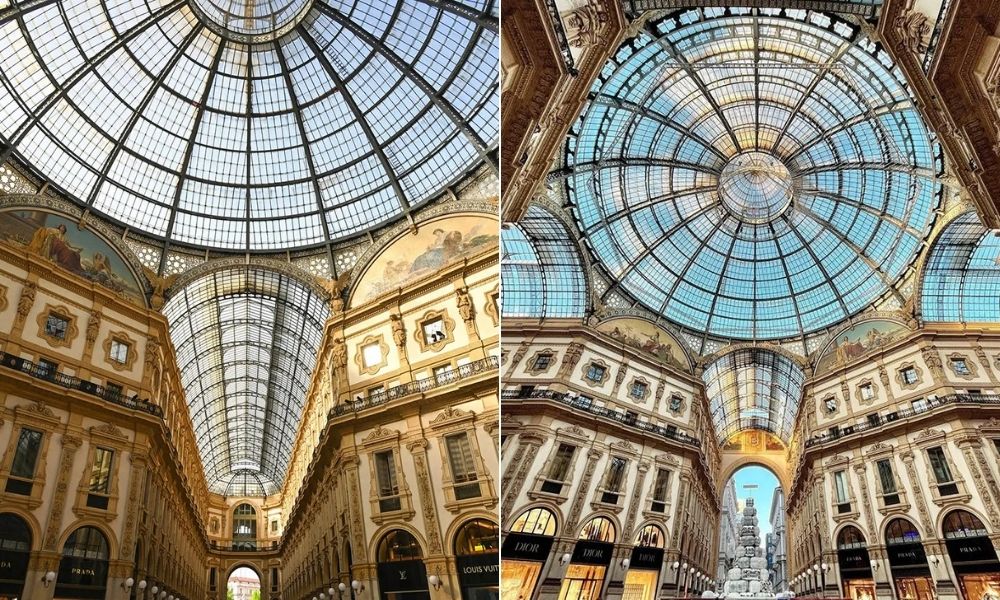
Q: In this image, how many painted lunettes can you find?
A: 4